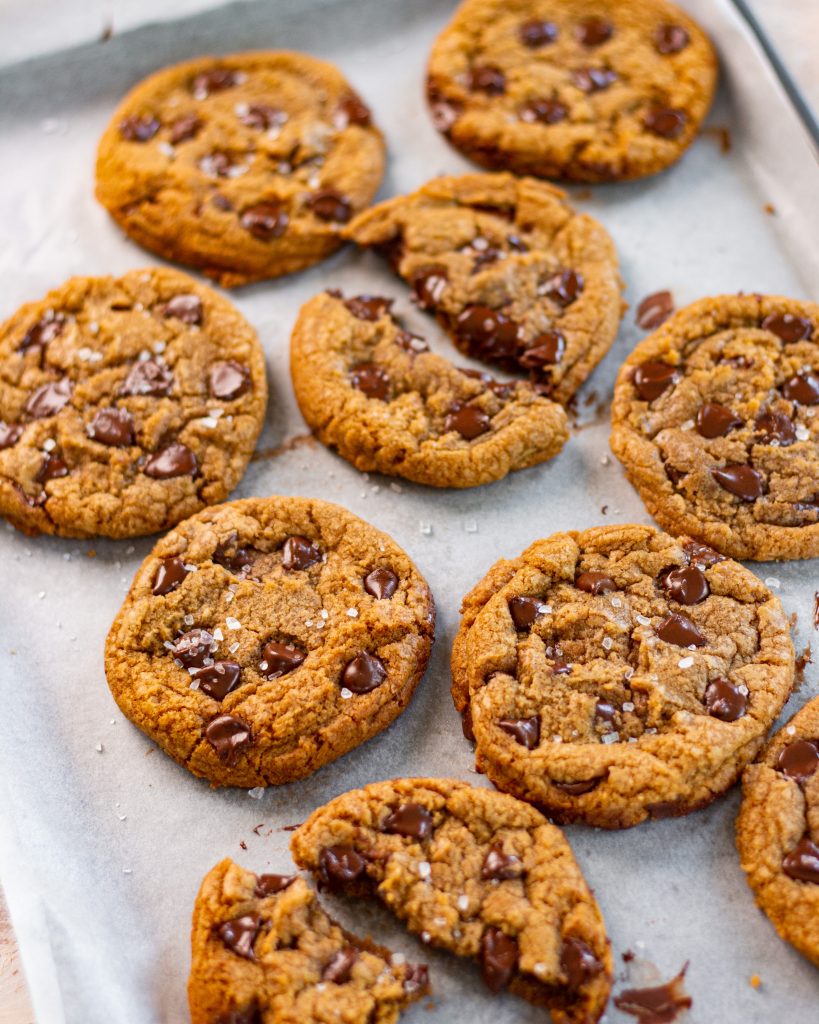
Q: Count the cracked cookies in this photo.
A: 2